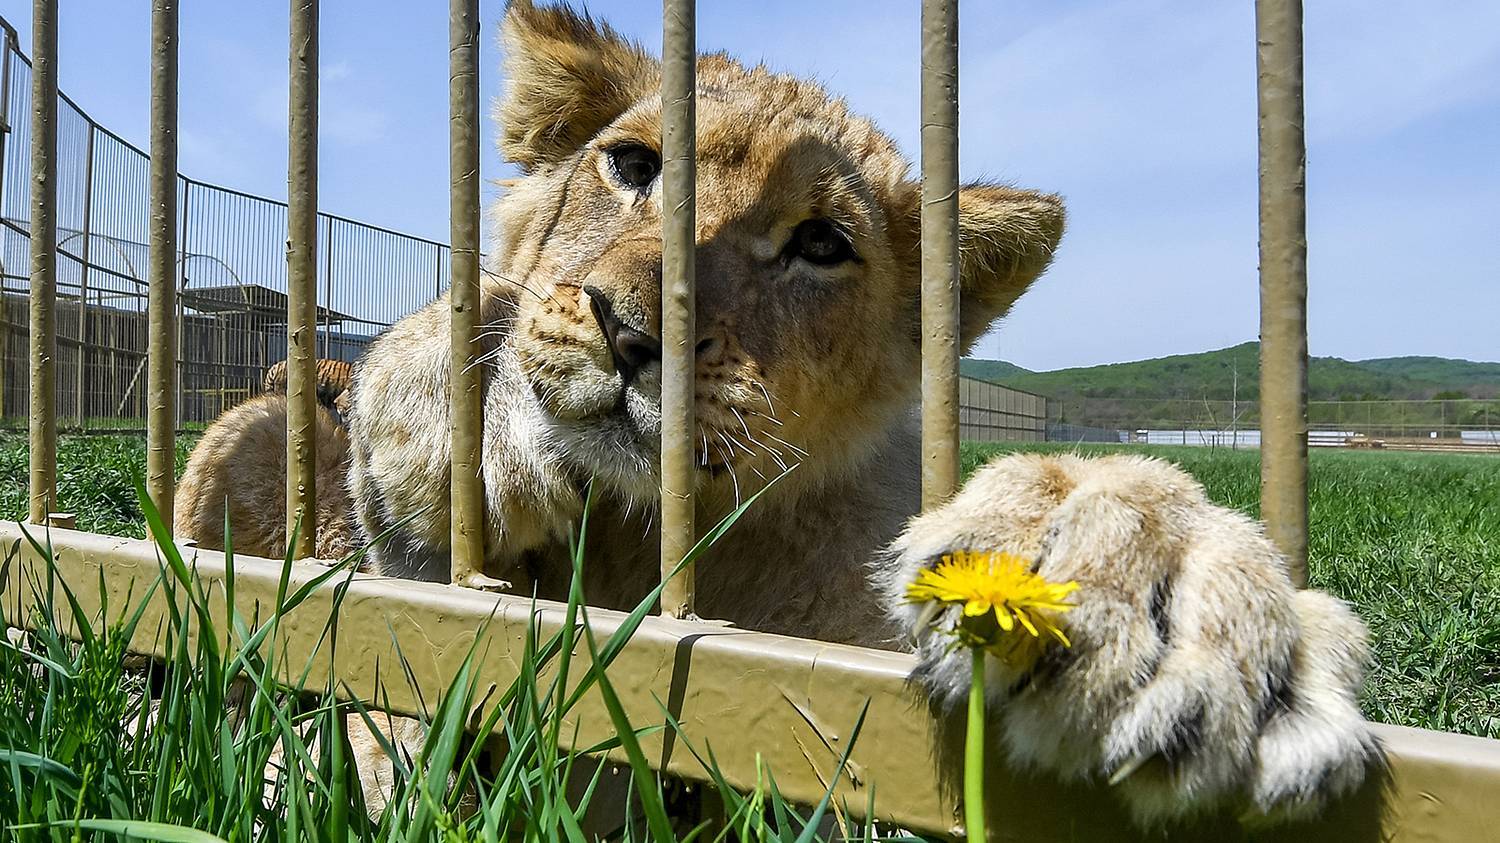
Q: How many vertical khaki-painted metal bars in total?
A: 7